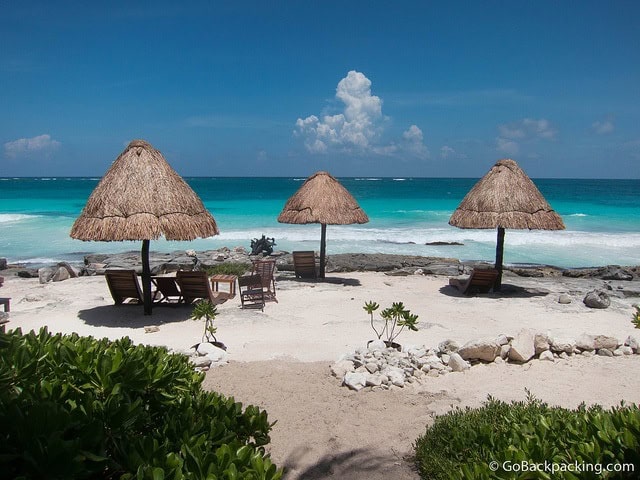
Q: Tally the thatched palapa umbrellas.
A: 3